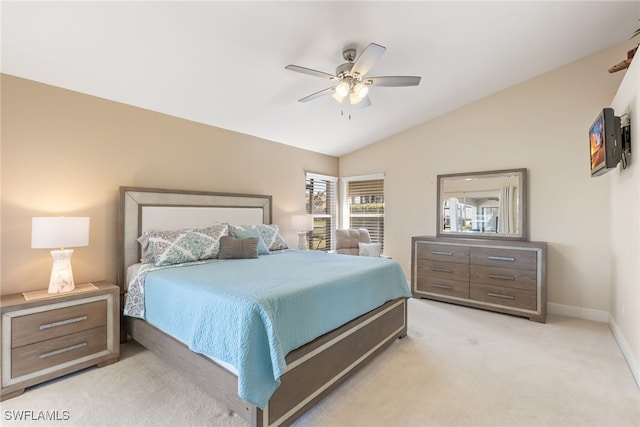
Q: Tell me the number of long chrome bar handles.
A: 8